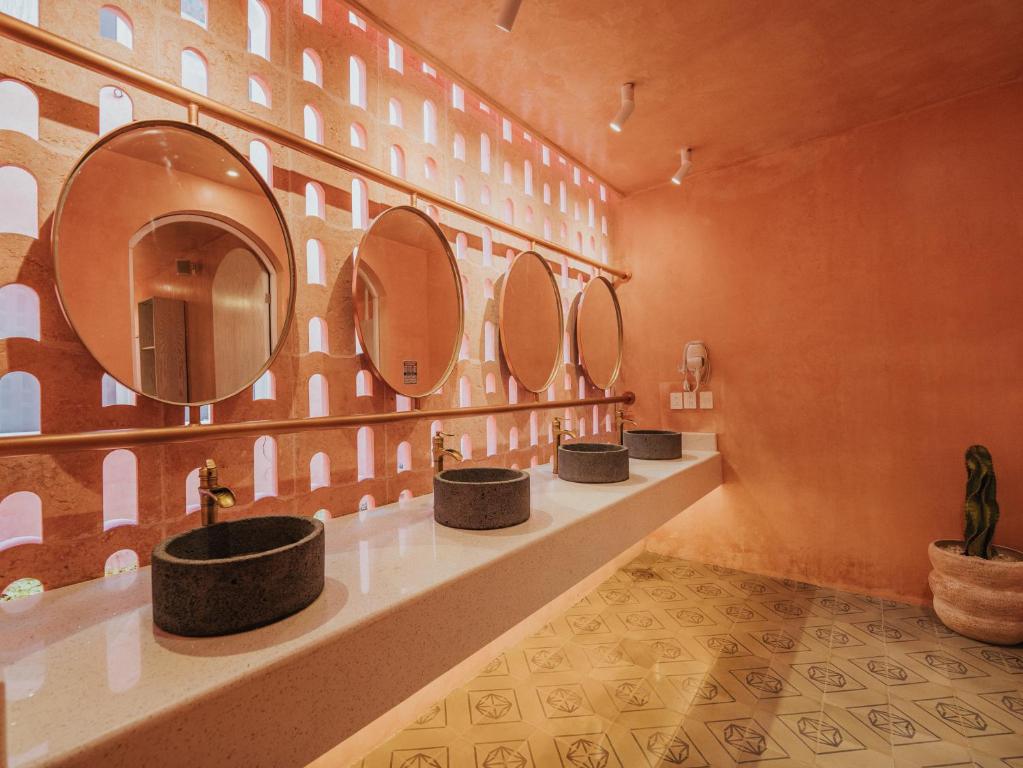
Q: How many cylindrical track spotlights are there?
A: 3